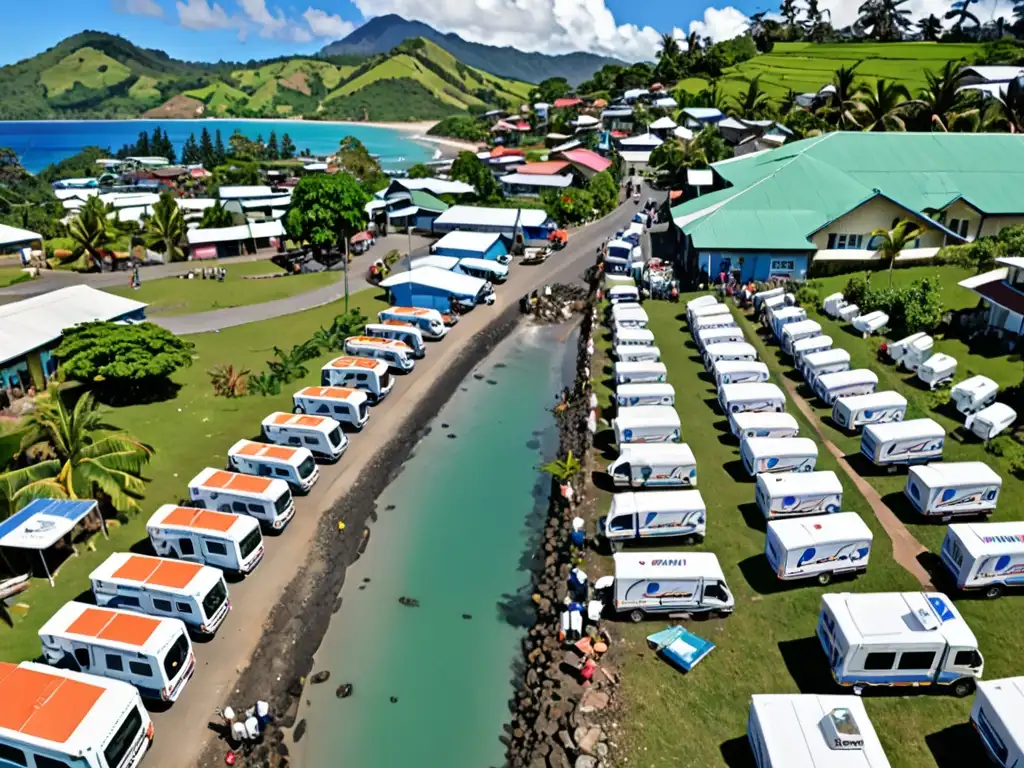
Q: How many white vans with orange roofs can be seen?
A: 12